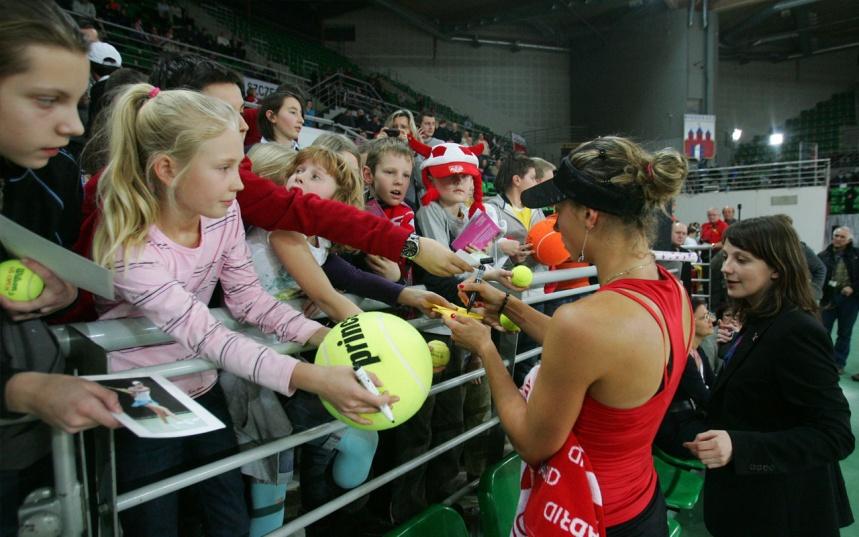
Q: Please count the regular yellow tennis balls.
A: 4